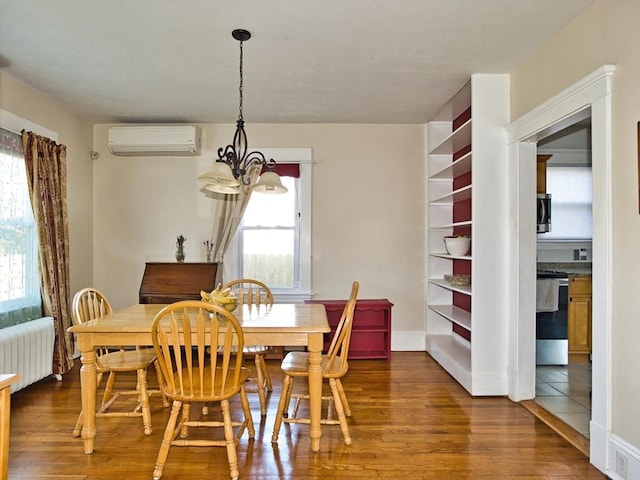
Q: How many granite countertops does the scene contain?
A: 1